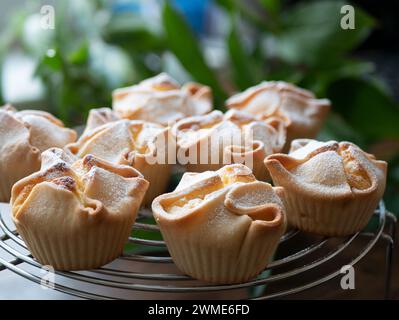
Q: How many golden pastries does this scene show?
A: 8